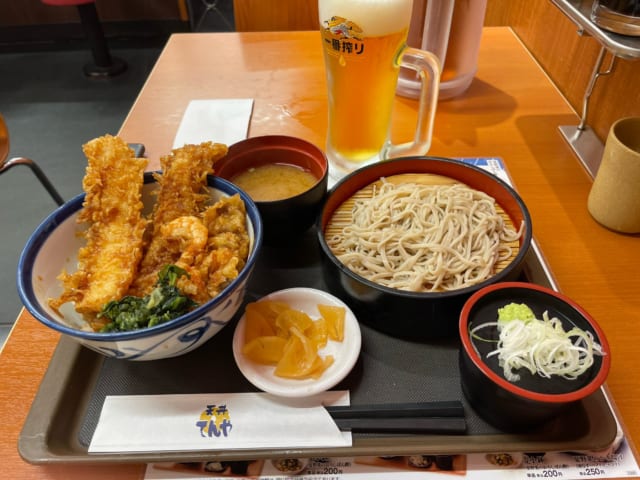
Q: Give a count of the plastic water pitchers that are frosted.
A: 1